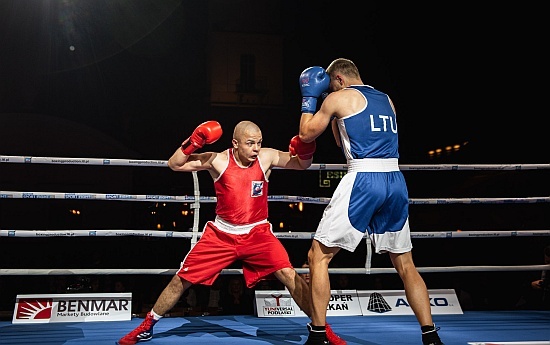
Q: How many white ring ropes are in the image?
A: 4